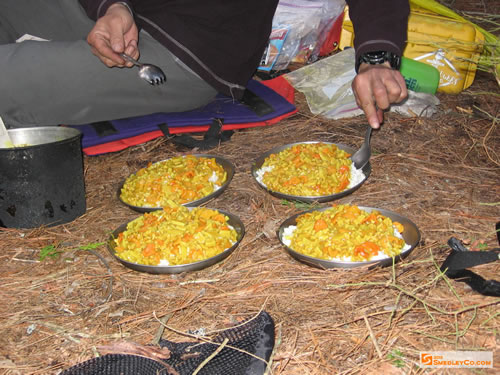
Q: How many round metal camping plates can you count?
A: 4